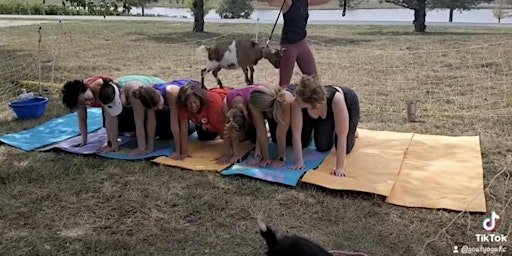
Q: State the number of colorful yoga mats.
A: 7